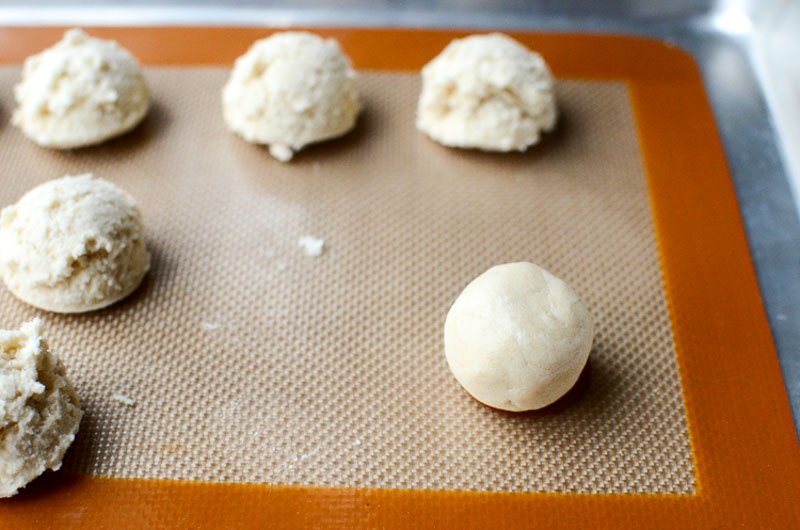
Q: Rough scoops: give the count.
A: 5